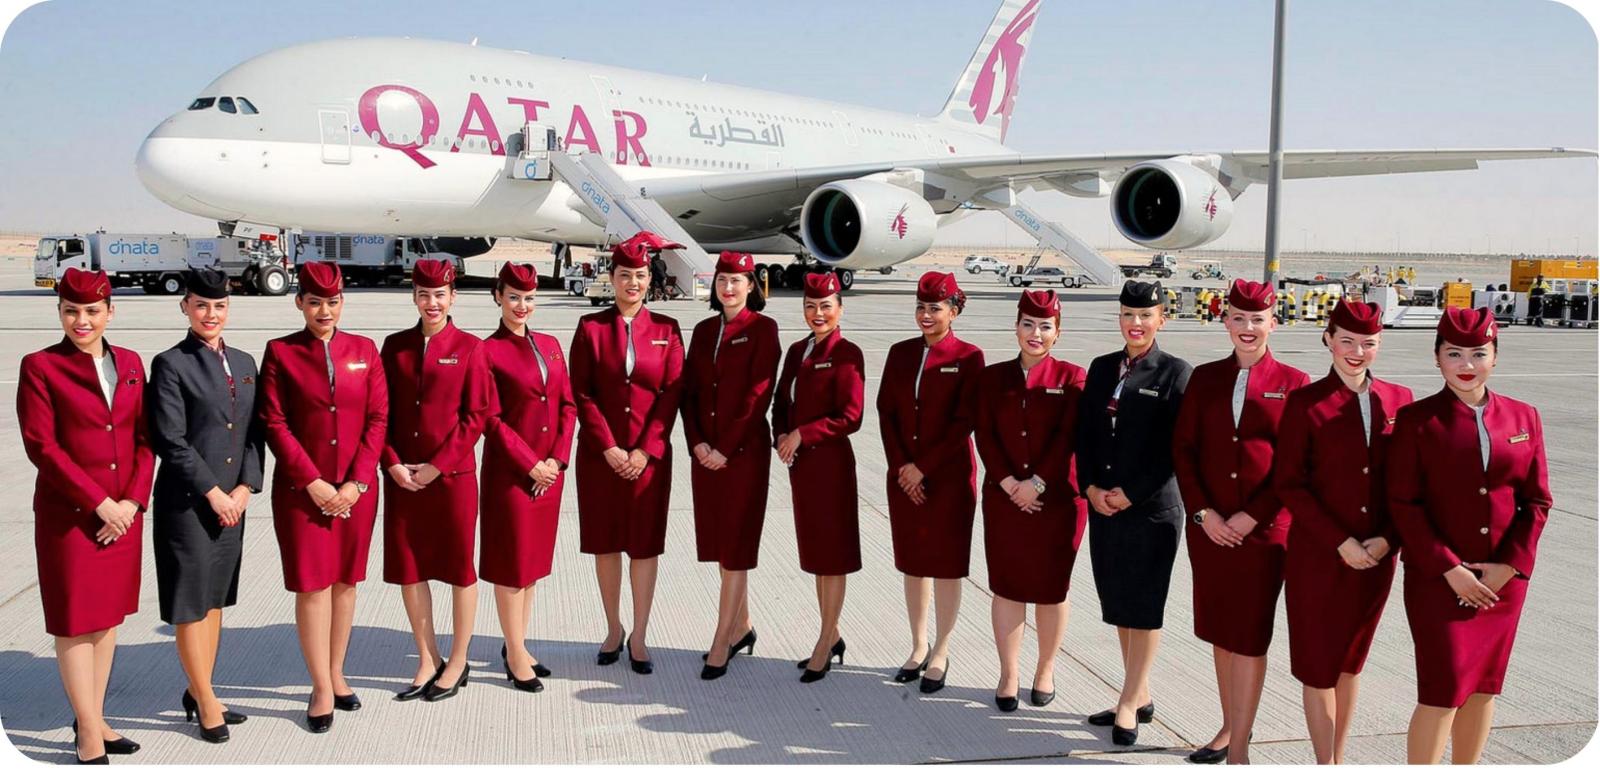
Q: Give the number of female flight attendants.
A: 14